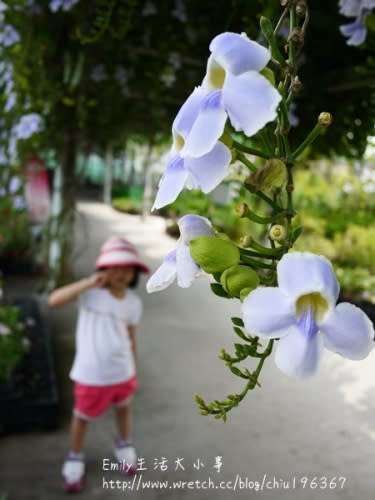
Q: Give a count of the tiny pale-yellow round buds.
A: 4